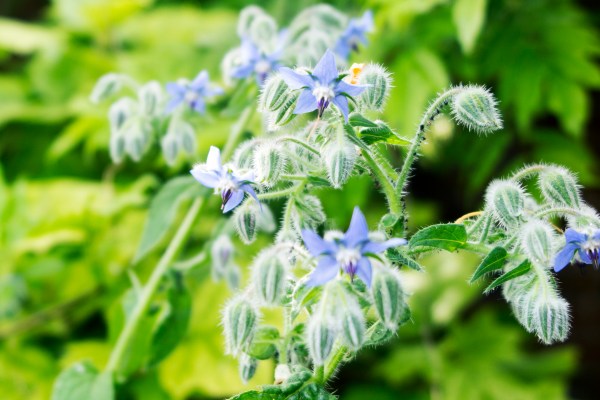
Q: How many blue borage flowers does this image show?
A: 7